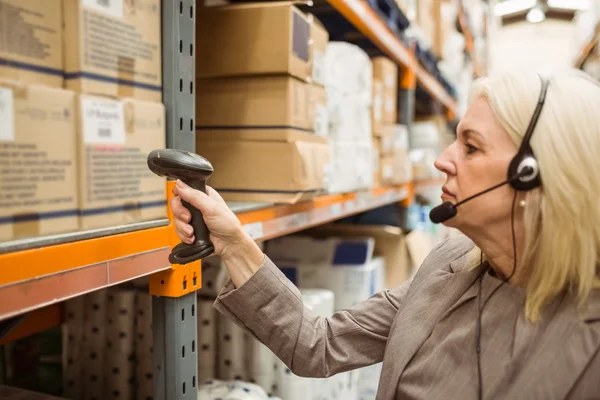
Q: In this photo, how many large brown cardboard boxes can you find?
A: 7